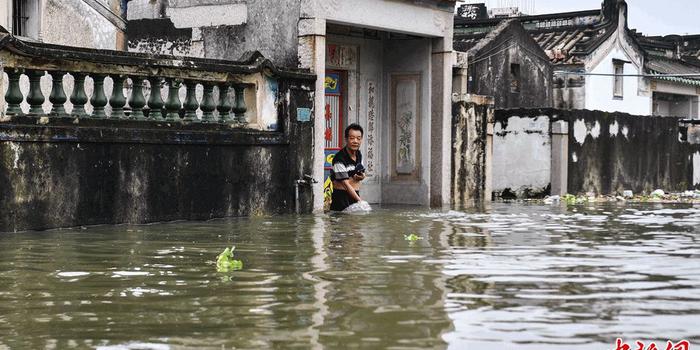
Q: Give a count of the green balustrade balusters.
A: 13